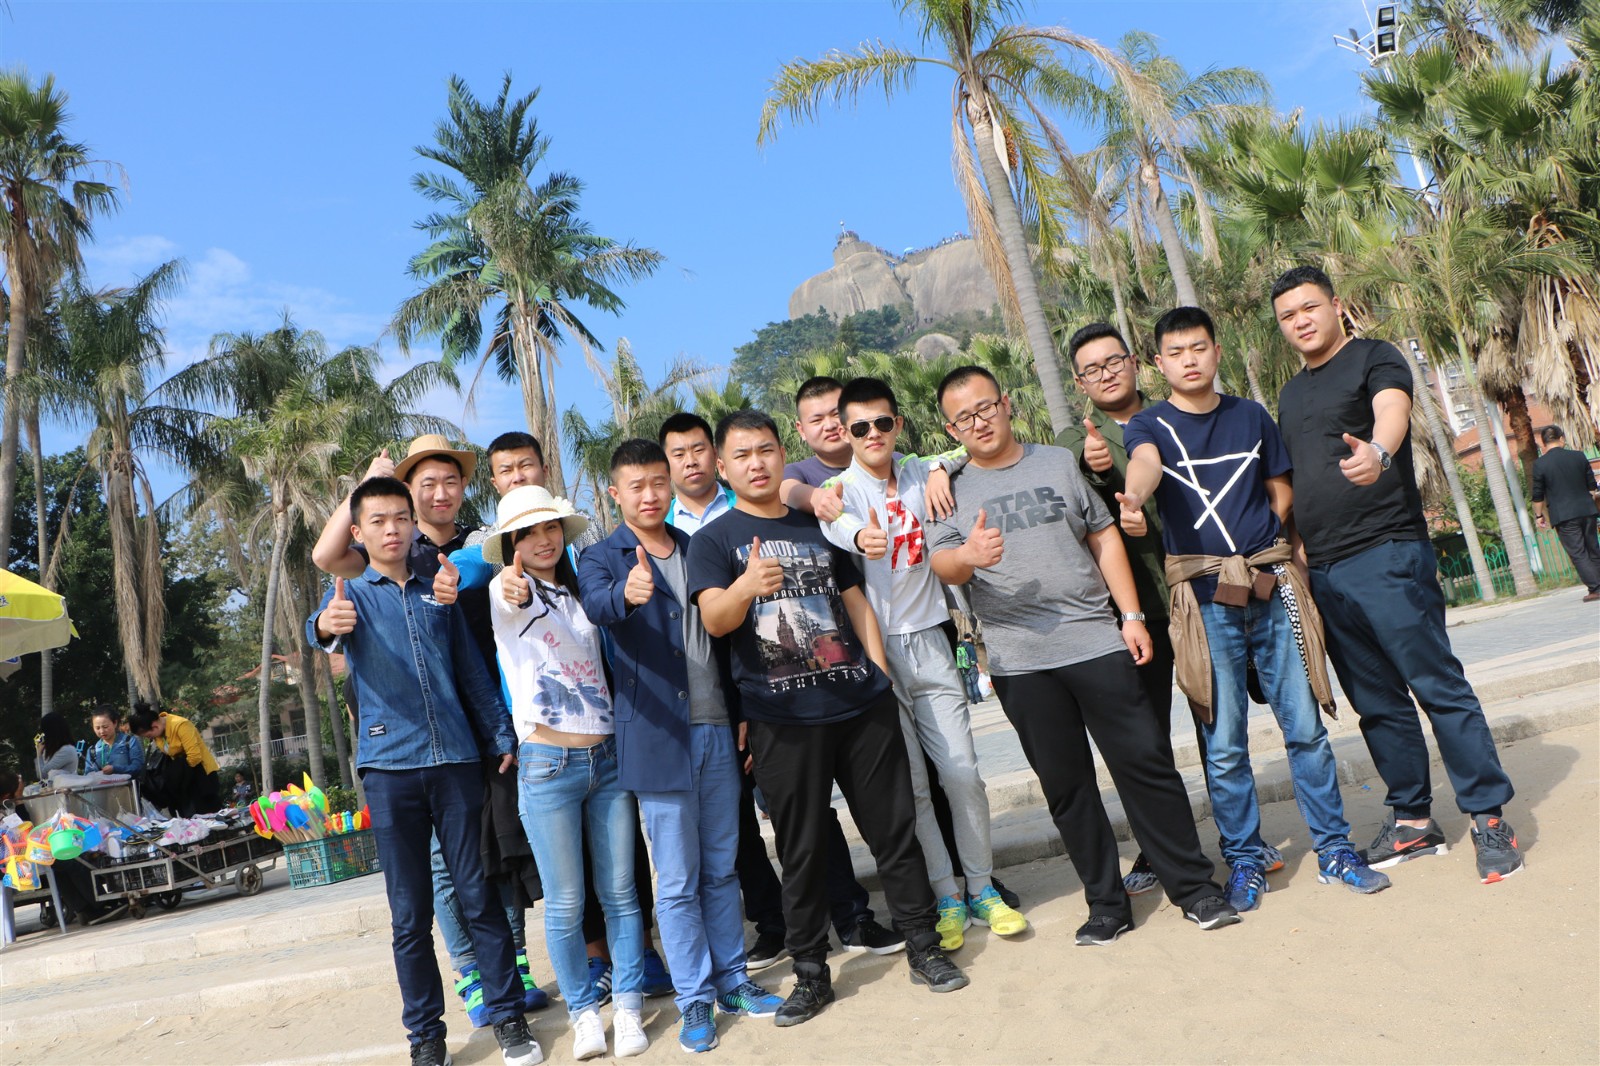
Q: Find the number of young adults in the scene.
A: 13